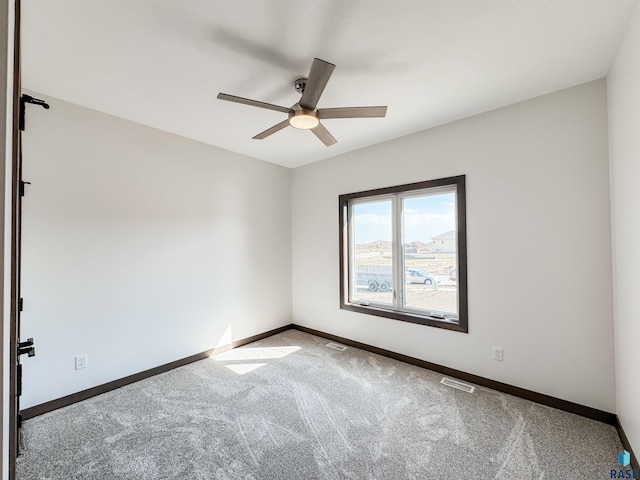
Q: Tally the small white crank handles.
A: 2